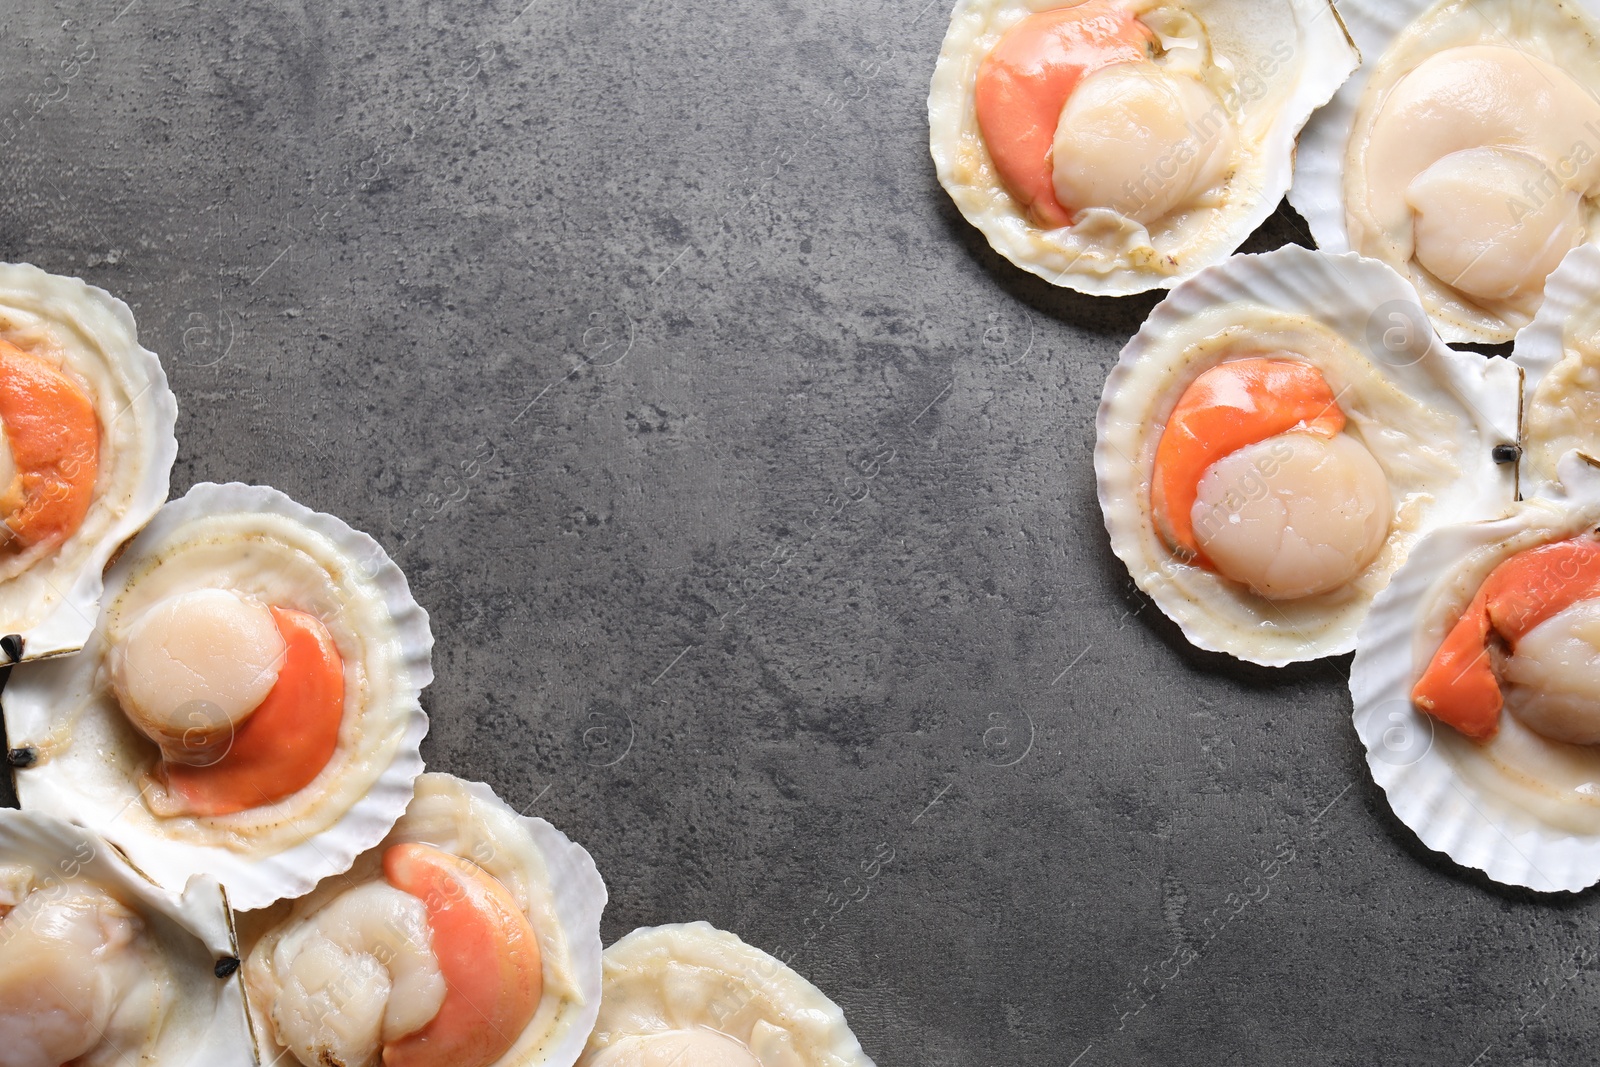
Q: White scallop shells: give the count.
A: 10